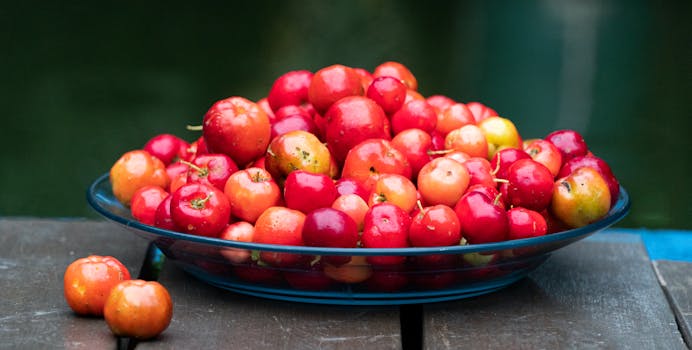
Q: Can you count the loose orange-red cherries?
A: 2